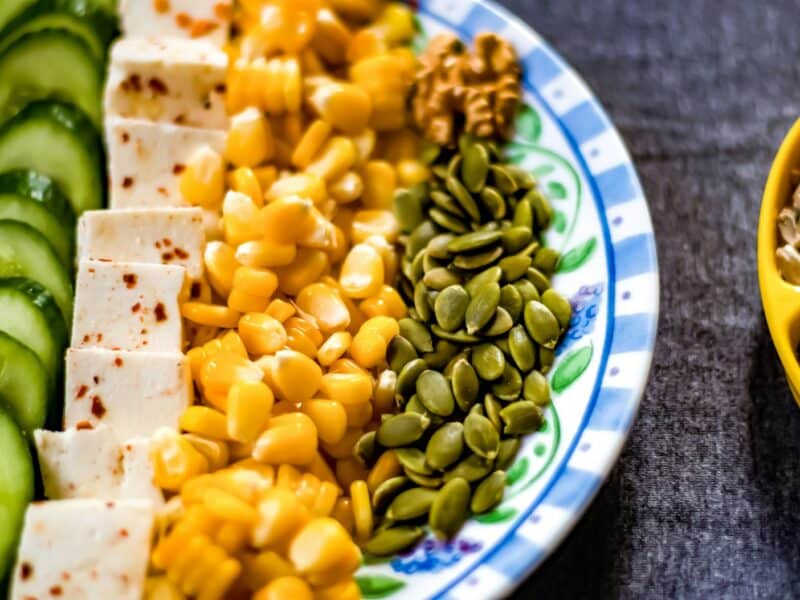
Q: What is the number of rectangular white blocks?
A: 8